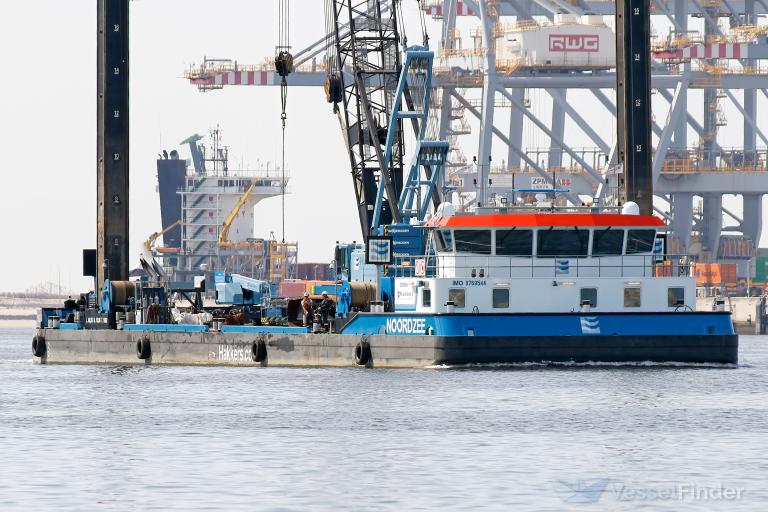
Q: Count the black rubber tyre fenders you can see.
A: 4